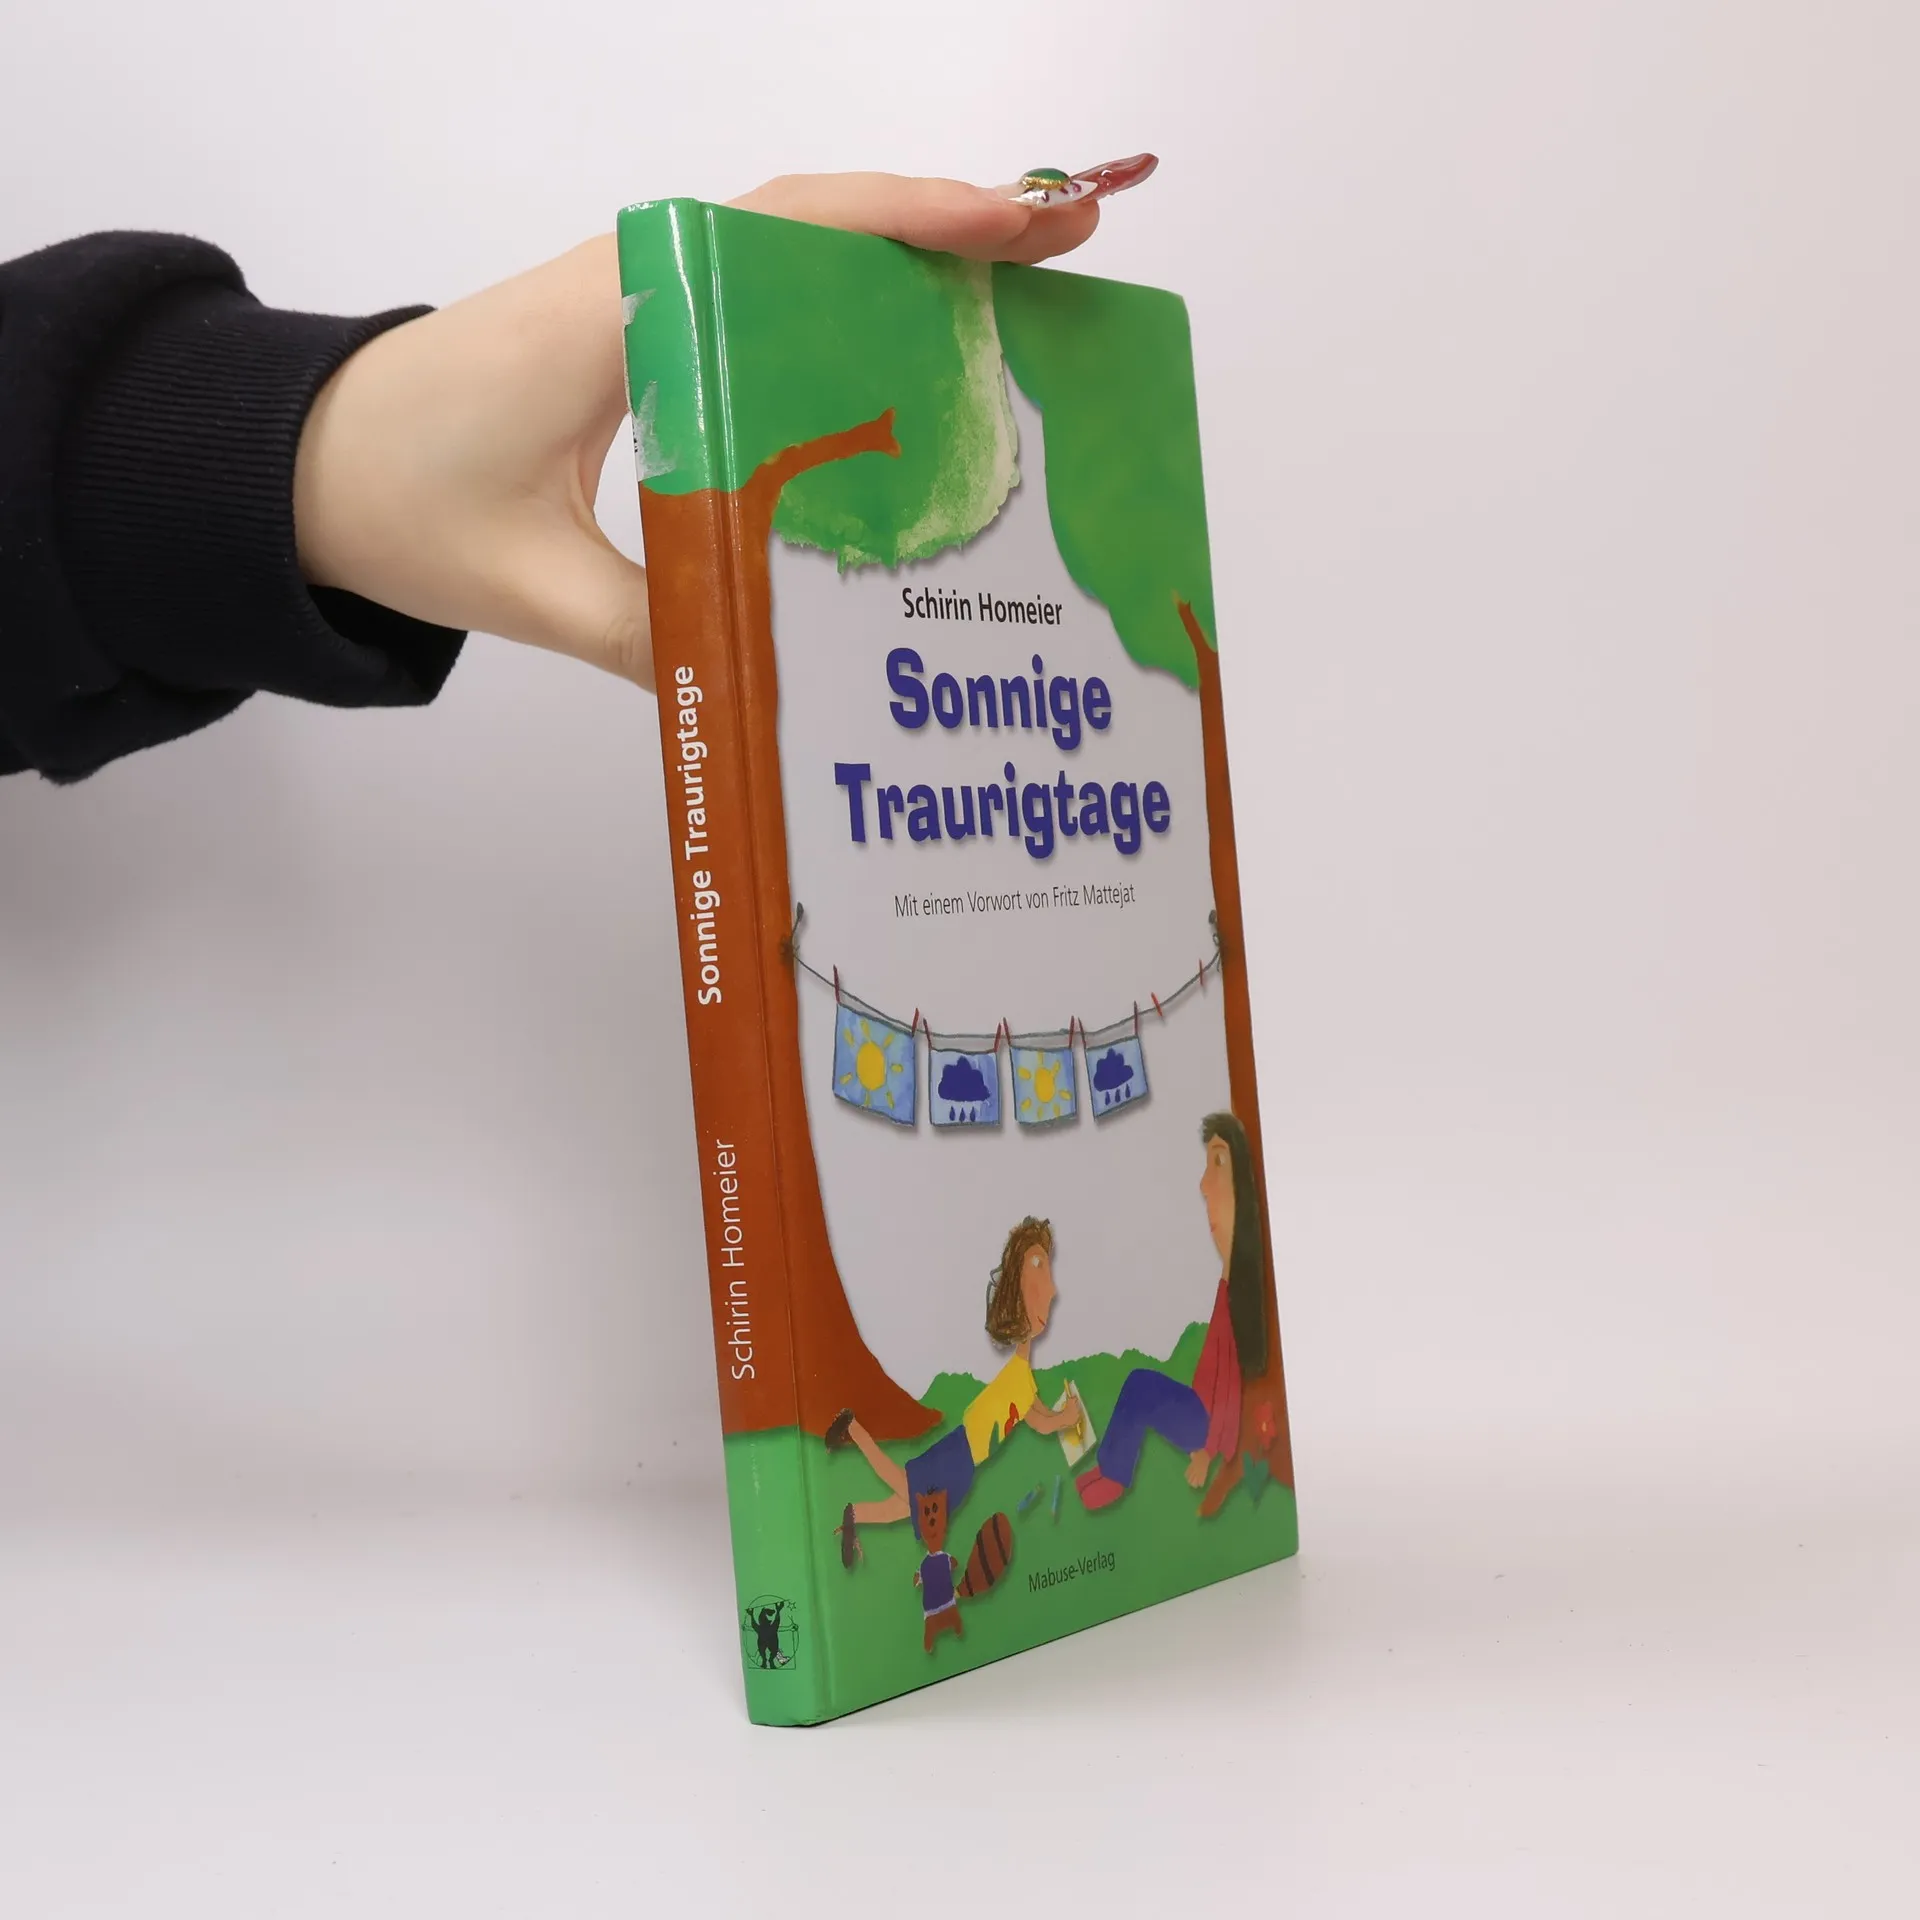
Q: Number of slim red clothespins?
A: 10